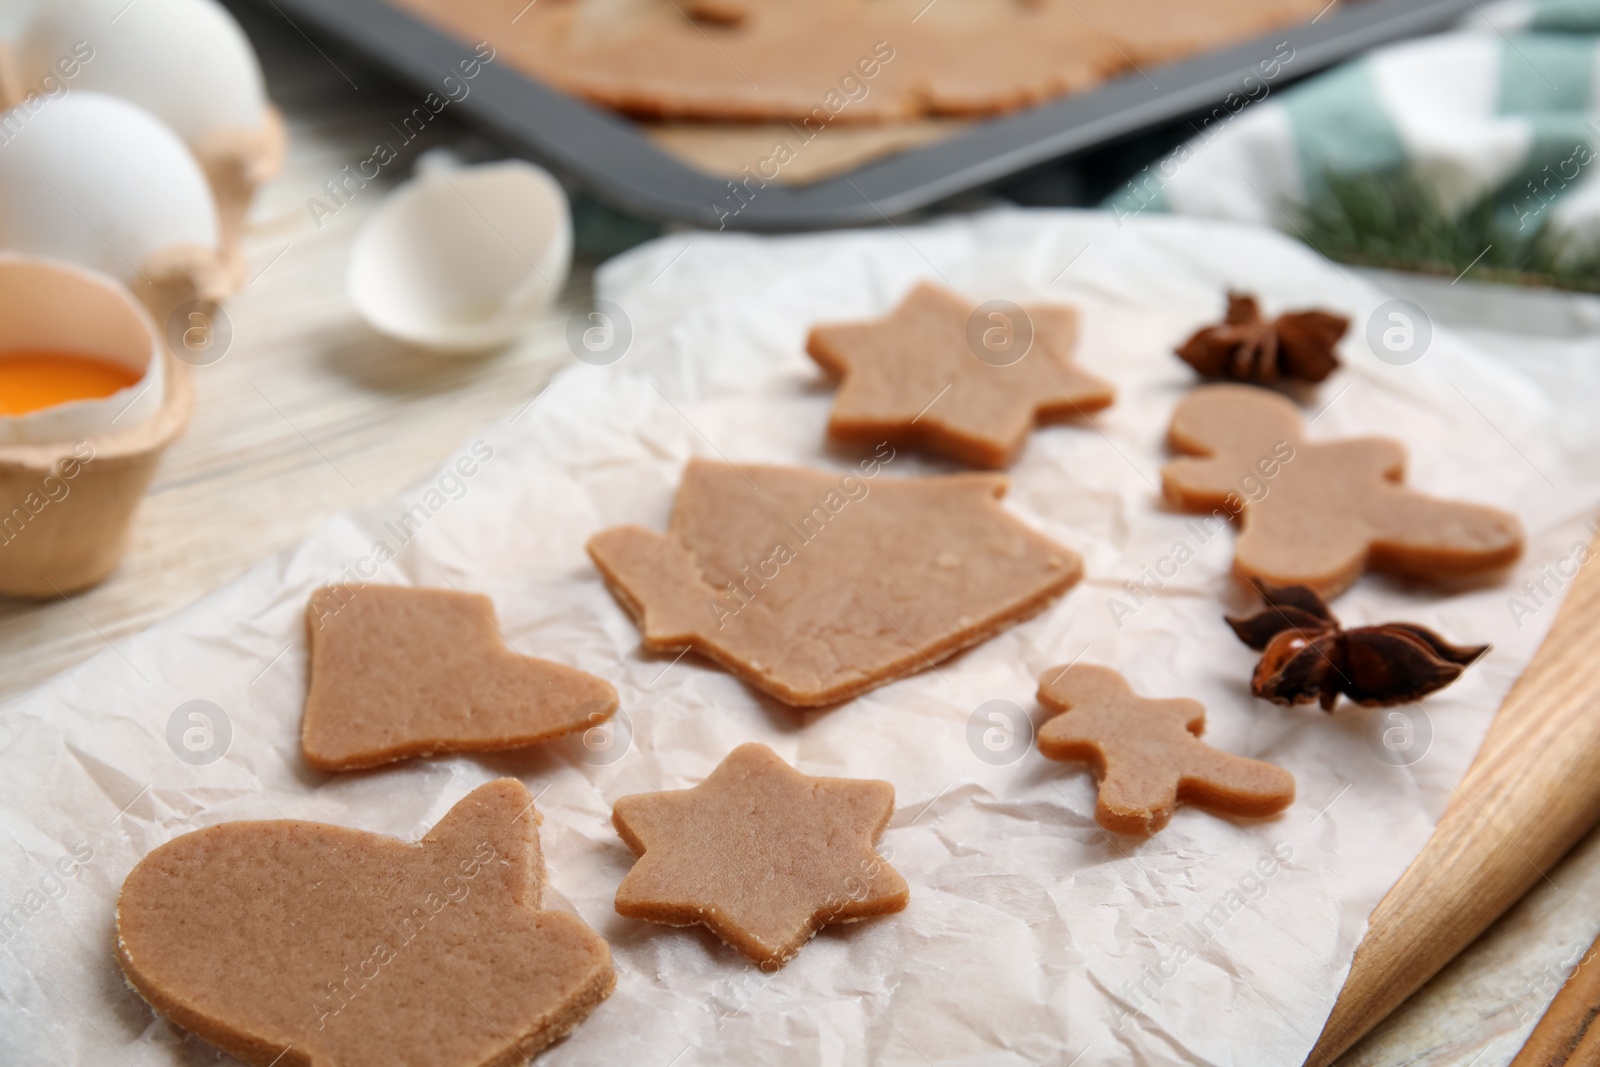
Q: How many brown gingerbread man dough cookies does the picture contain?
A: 2